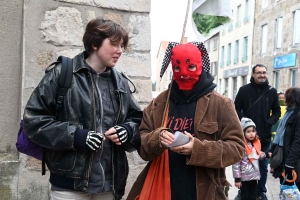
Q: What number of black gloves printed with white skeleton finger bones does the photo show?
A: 2